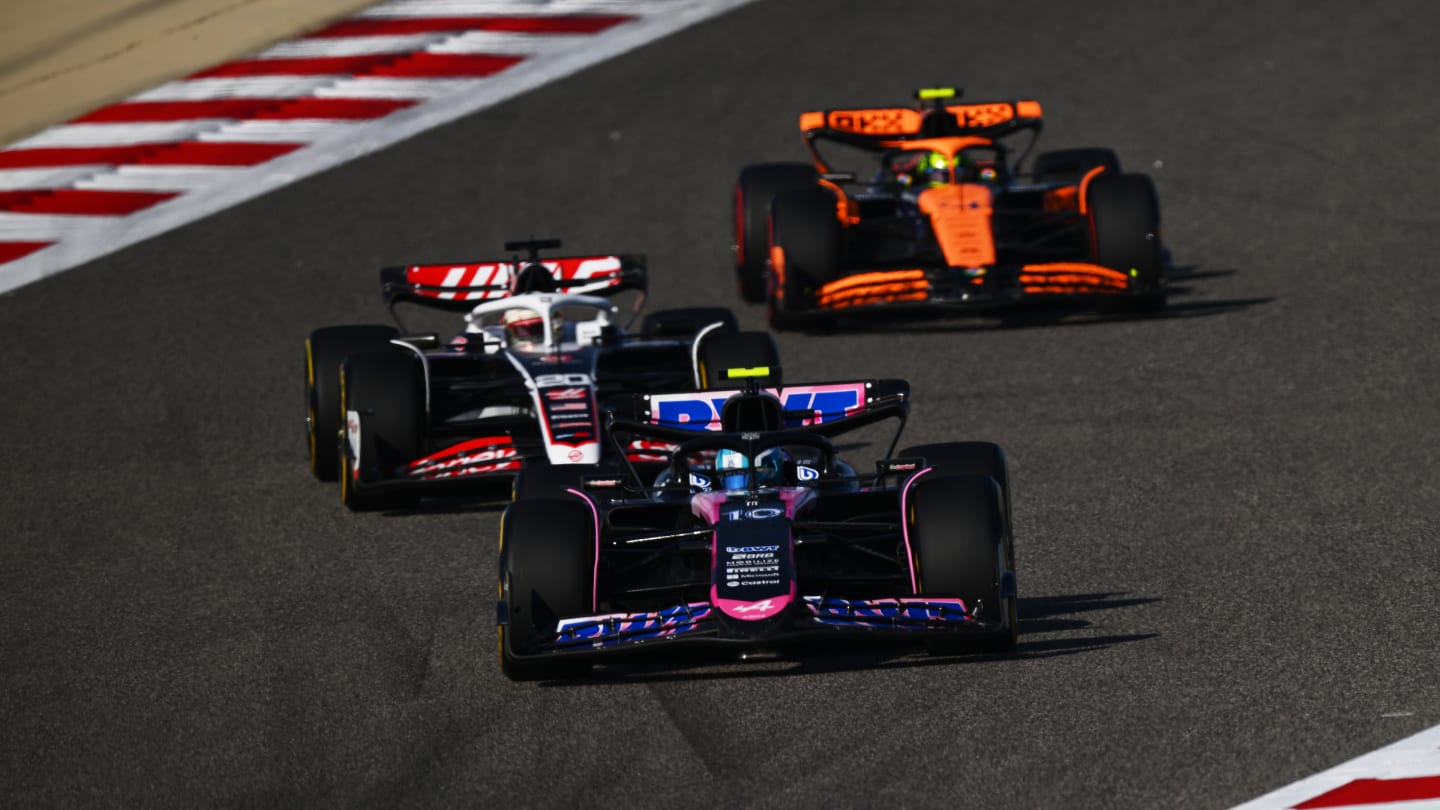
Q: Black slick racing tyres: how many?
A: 12